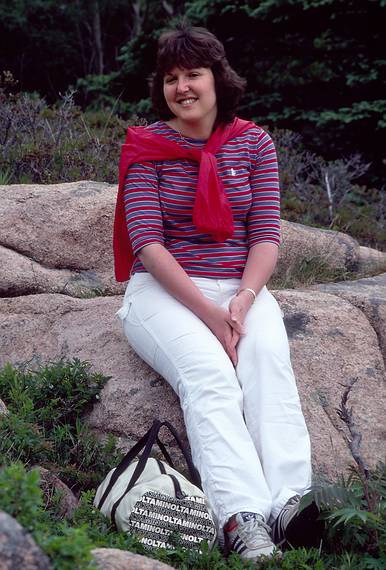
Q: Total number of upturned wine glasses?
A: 0